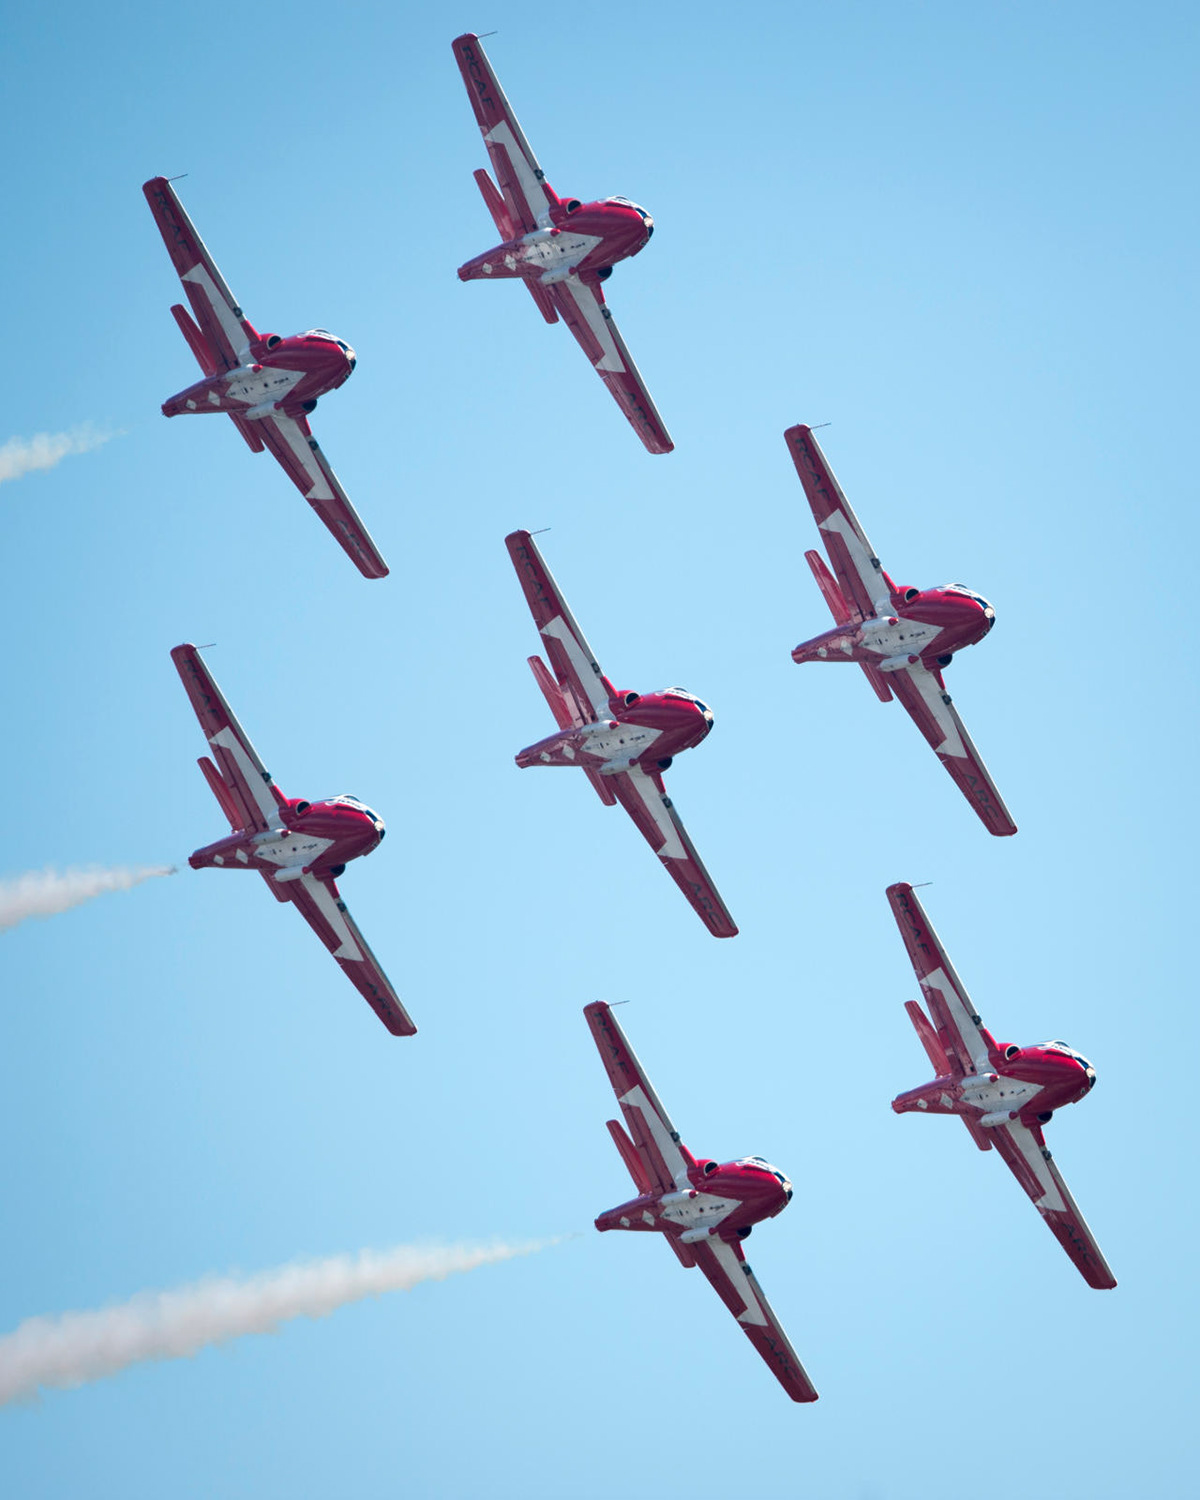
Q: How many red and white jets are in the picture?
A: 7